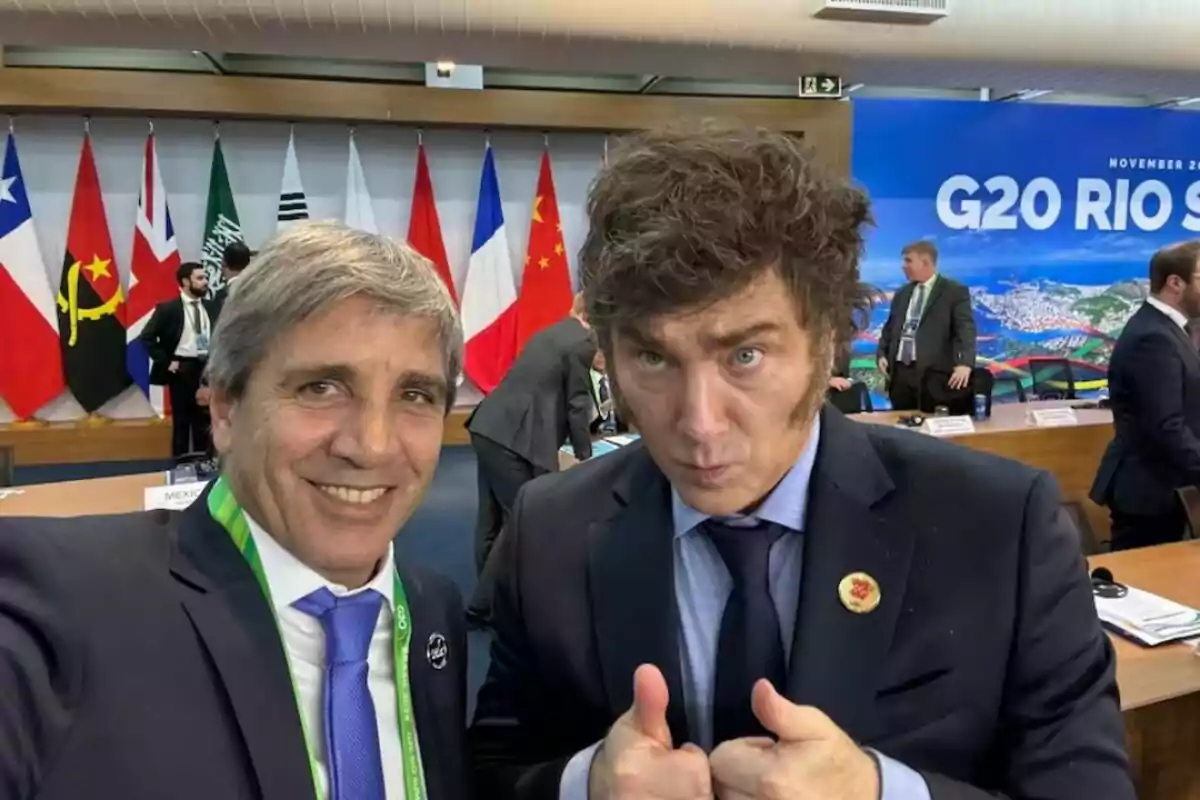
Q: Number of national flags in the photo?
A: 9